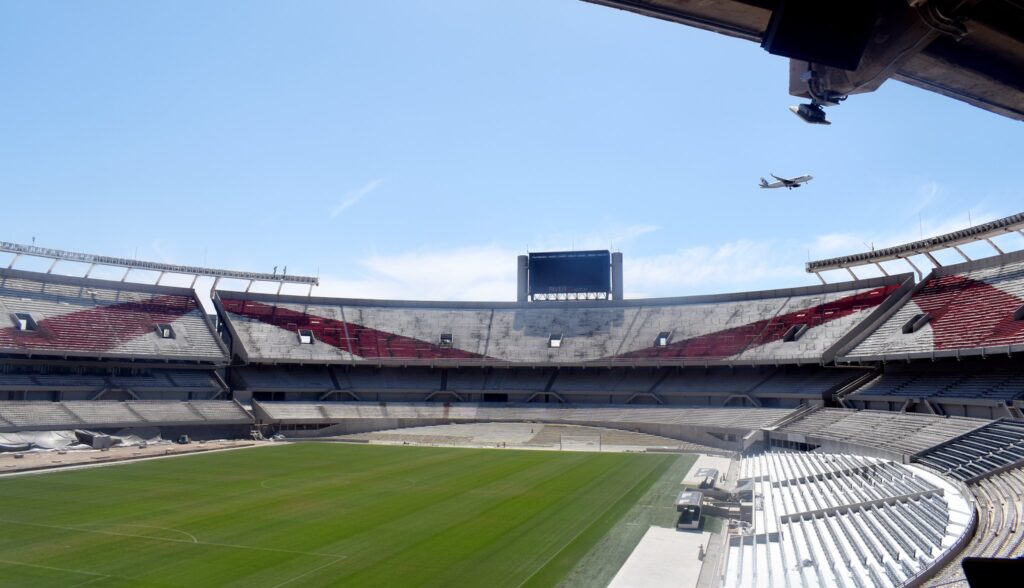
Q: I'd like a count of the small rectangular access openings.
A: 9